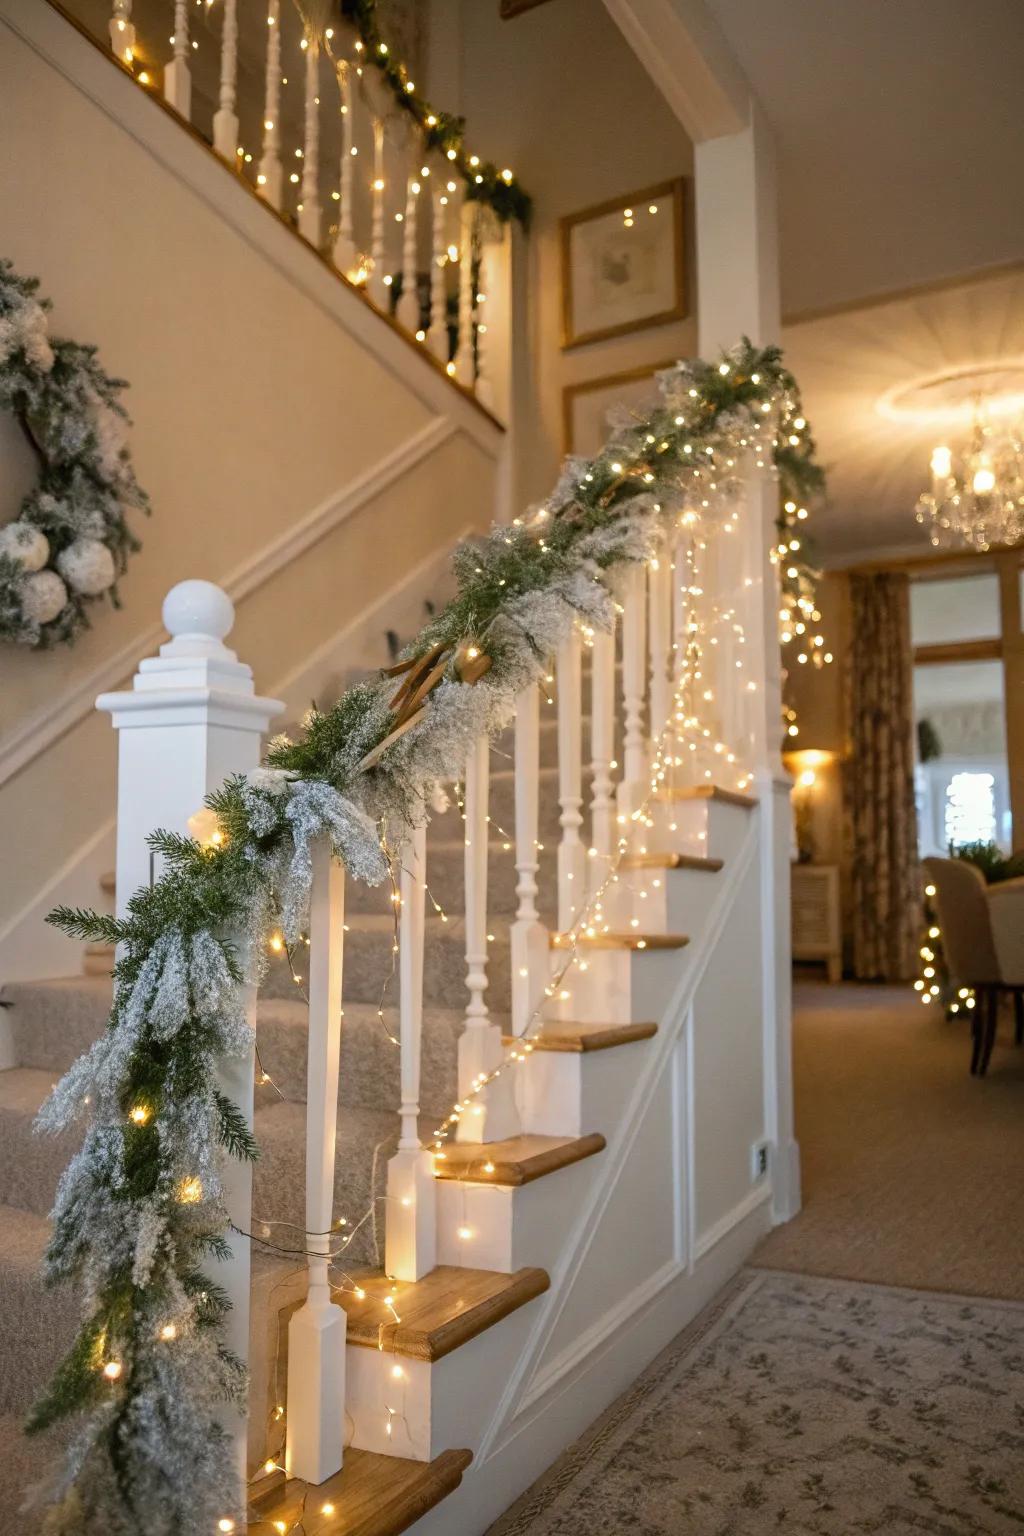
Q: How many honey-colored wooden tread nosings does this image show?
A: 7